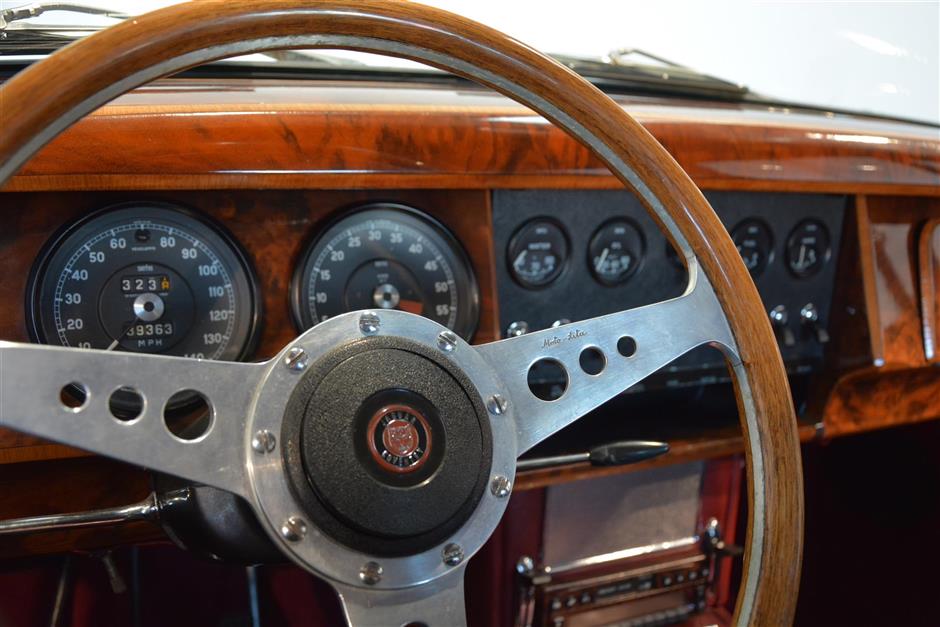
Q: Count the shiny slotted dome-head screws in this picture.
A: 9